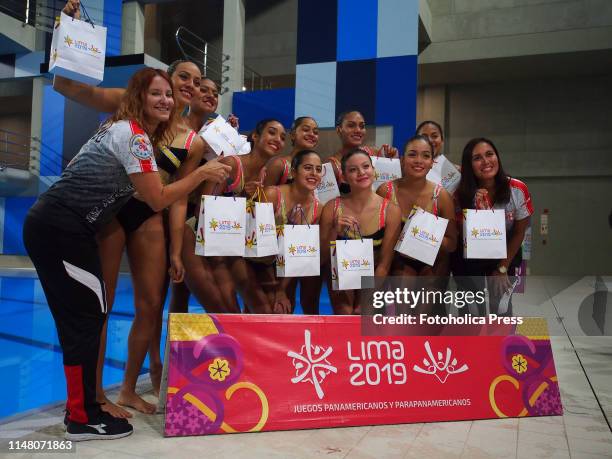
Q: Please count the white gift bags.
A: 11